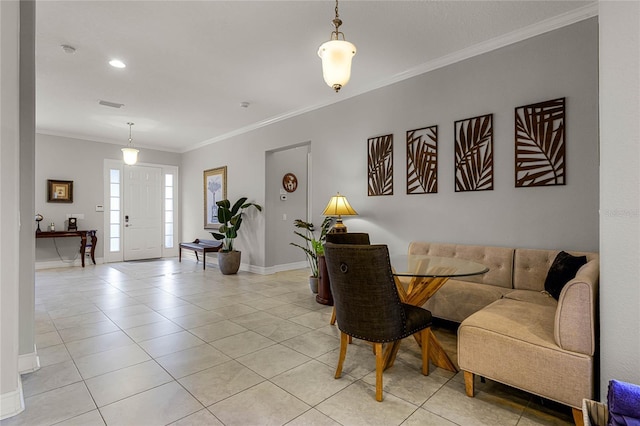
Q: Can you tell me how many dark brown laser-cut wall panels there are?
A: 4